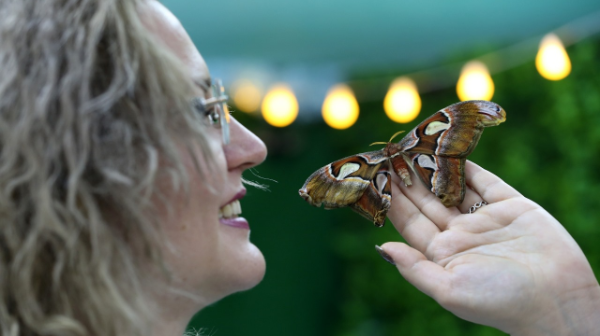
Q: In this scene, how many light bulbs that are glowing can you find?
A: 6